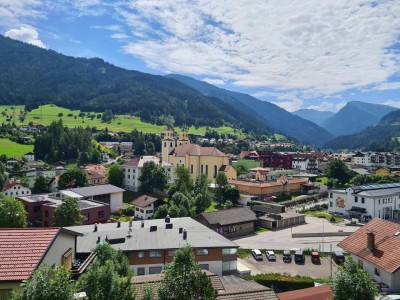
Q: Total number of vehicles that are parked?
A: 6